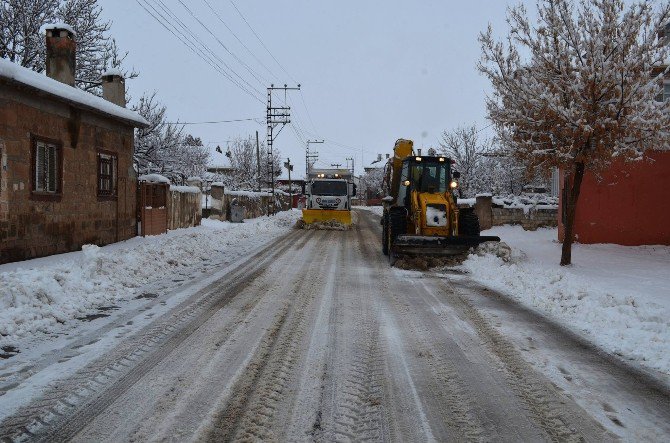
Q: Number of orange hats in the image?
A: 0